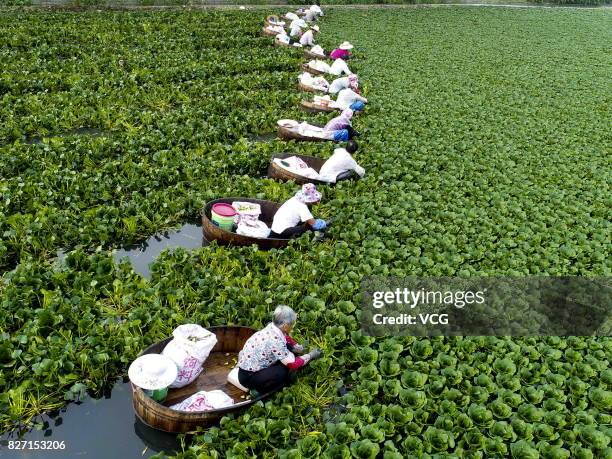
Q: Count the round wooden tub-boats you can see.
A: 13